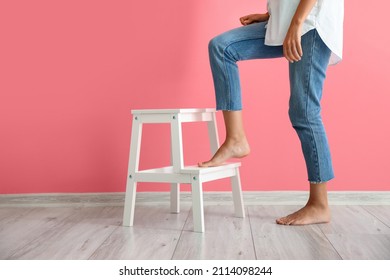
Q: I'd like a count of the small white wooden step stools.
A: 1